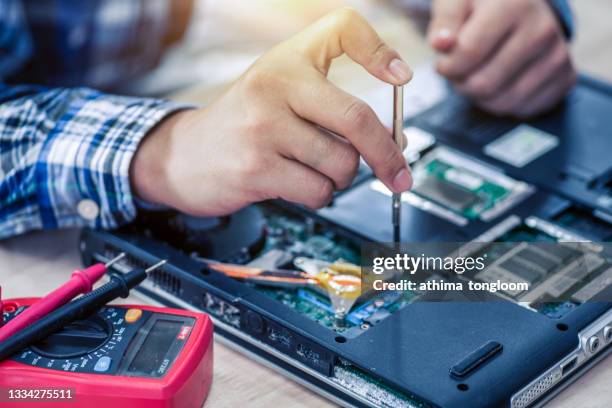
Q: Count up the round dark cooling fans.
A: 1